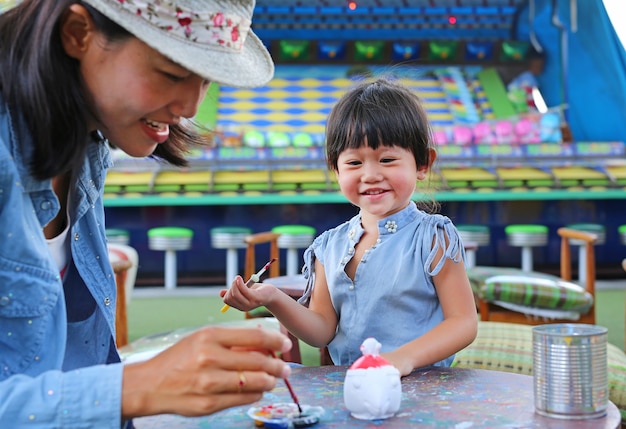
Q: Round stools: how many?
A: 8